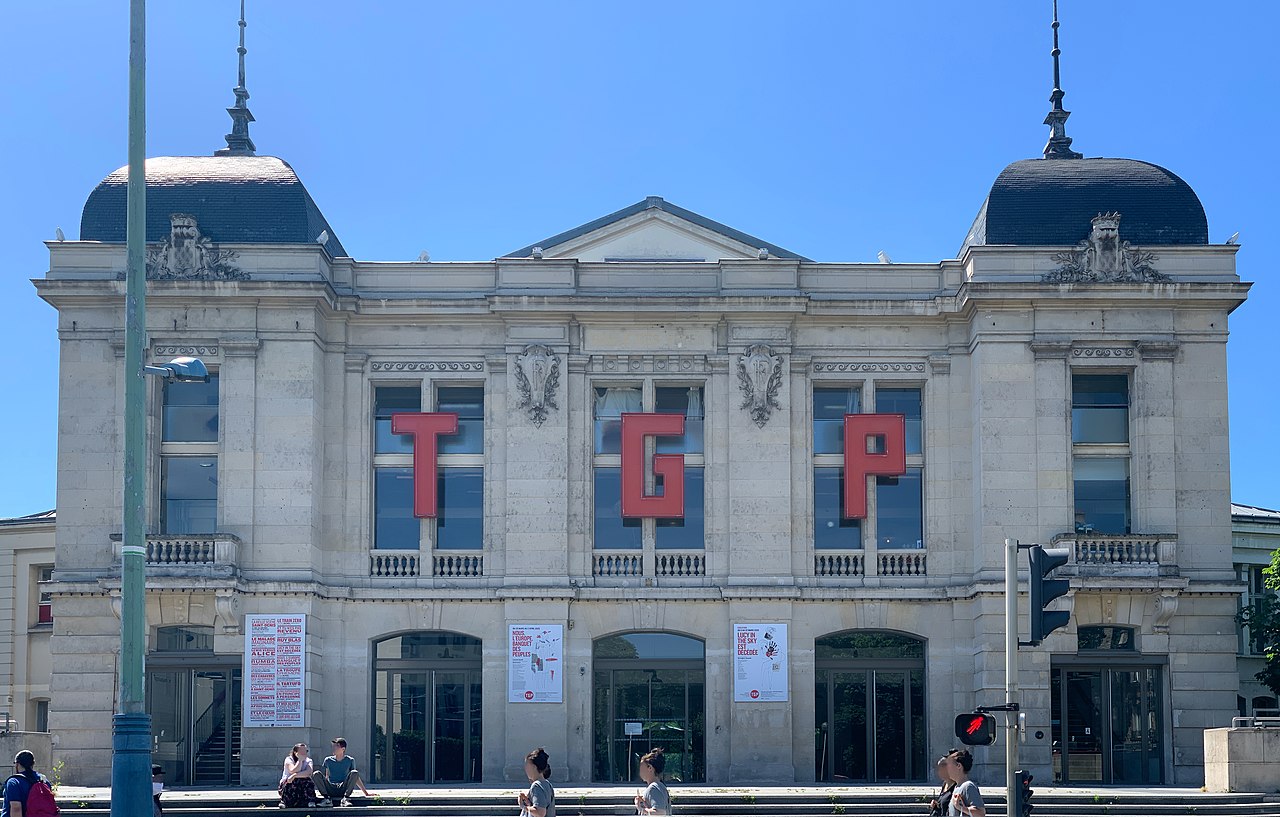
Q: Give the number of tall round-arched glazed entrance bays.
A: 3